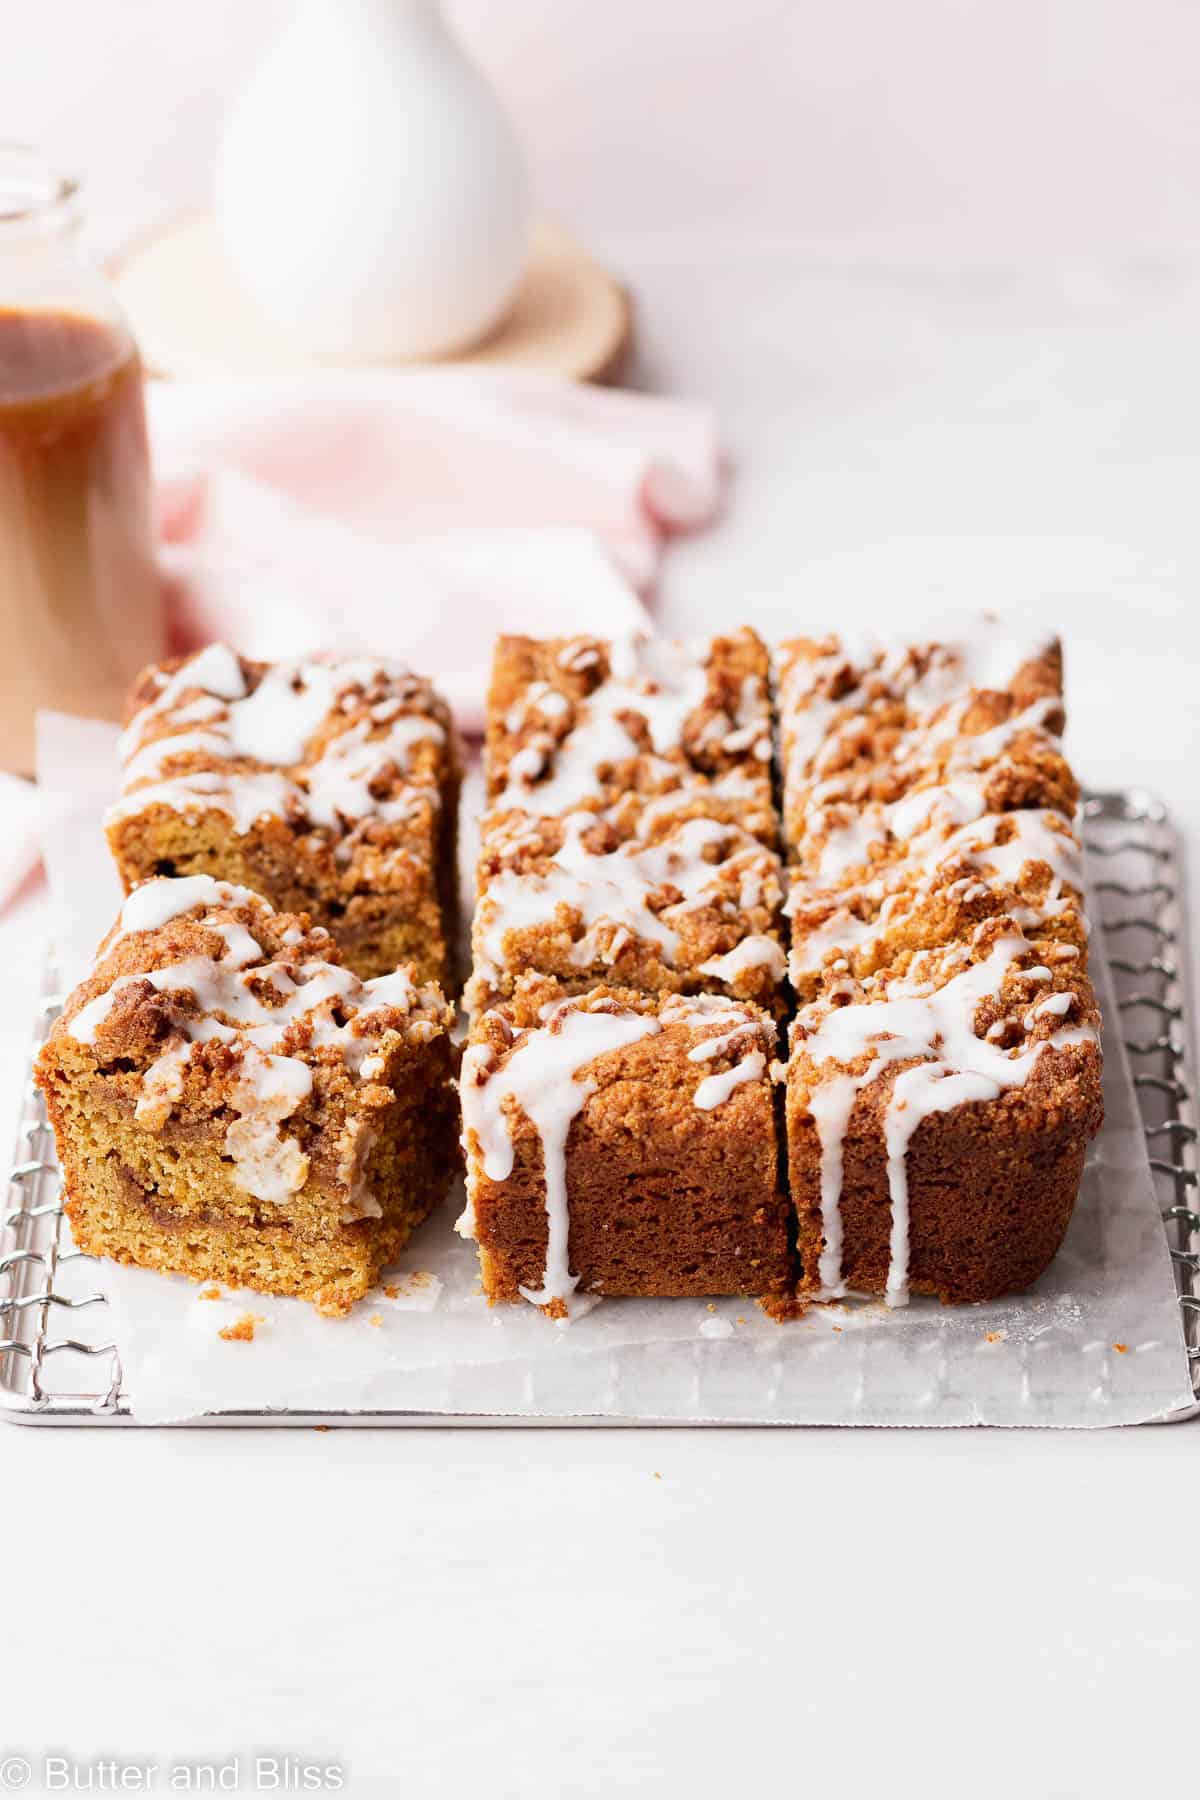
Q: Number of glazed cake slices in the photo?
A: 8